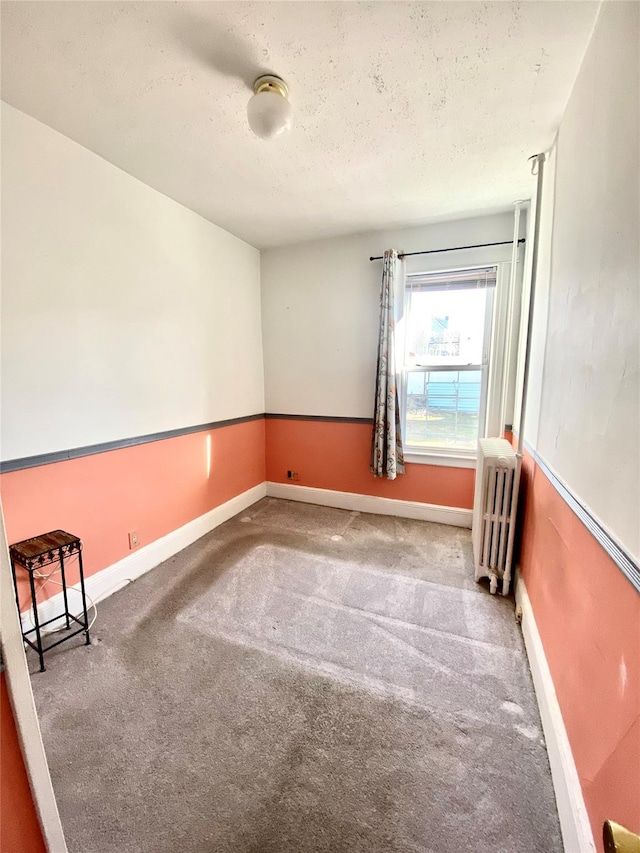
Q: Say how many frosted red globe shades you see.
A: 0